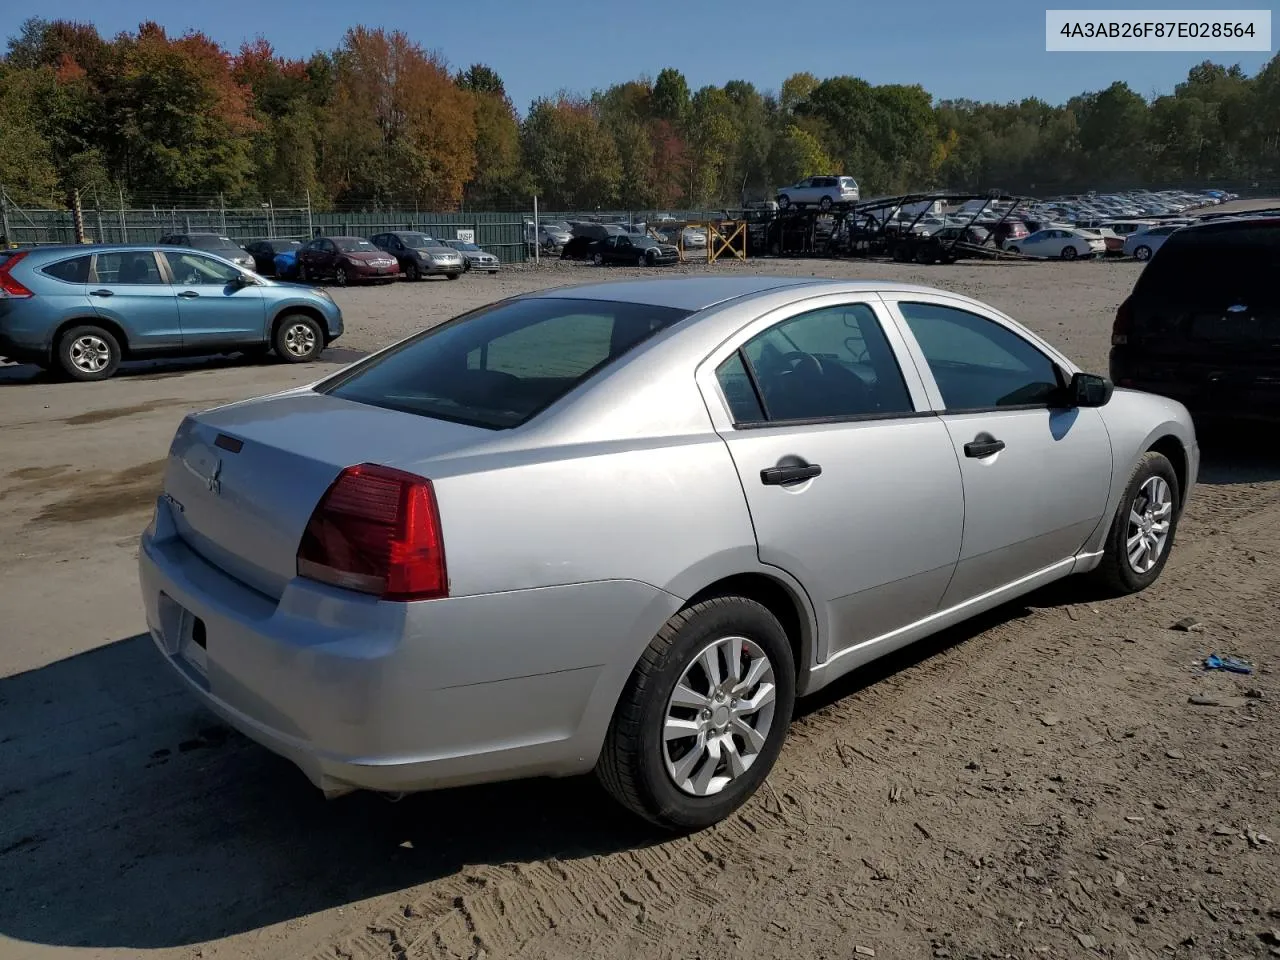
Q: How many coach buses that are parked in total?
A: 0